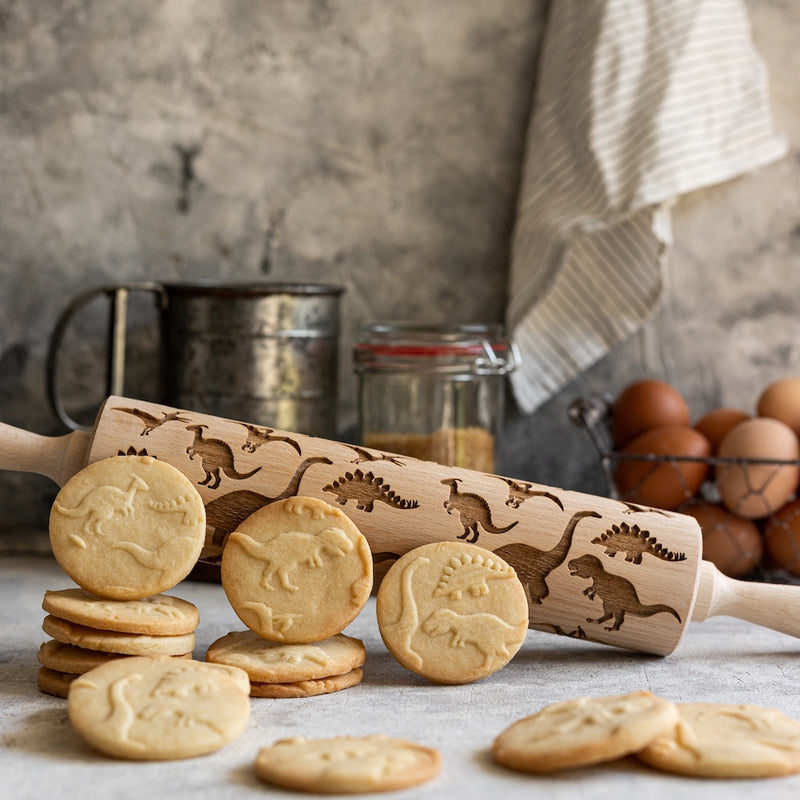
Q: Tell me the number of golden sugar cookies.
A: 13